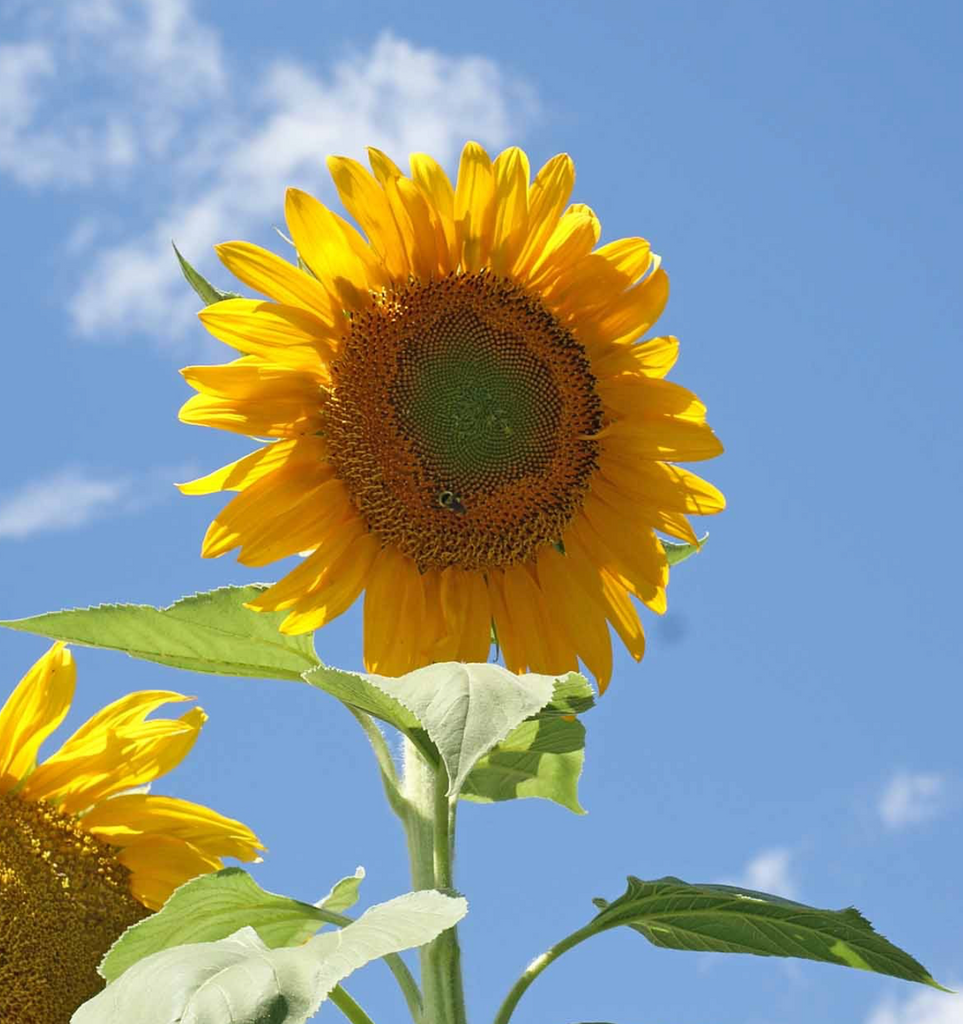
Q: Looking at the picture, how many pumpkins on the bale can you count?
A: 0